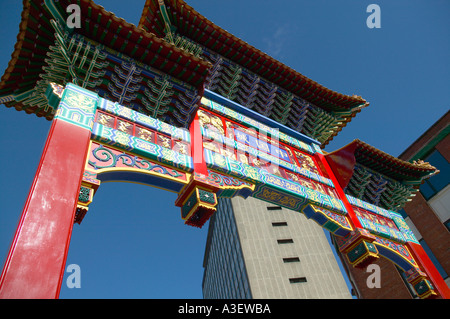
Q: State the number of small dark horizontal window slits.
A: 5